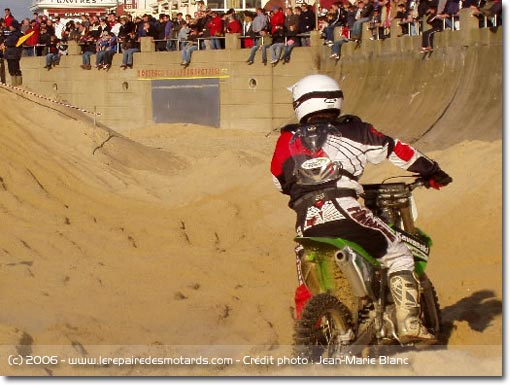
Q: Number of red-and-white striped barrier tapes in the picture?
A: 1